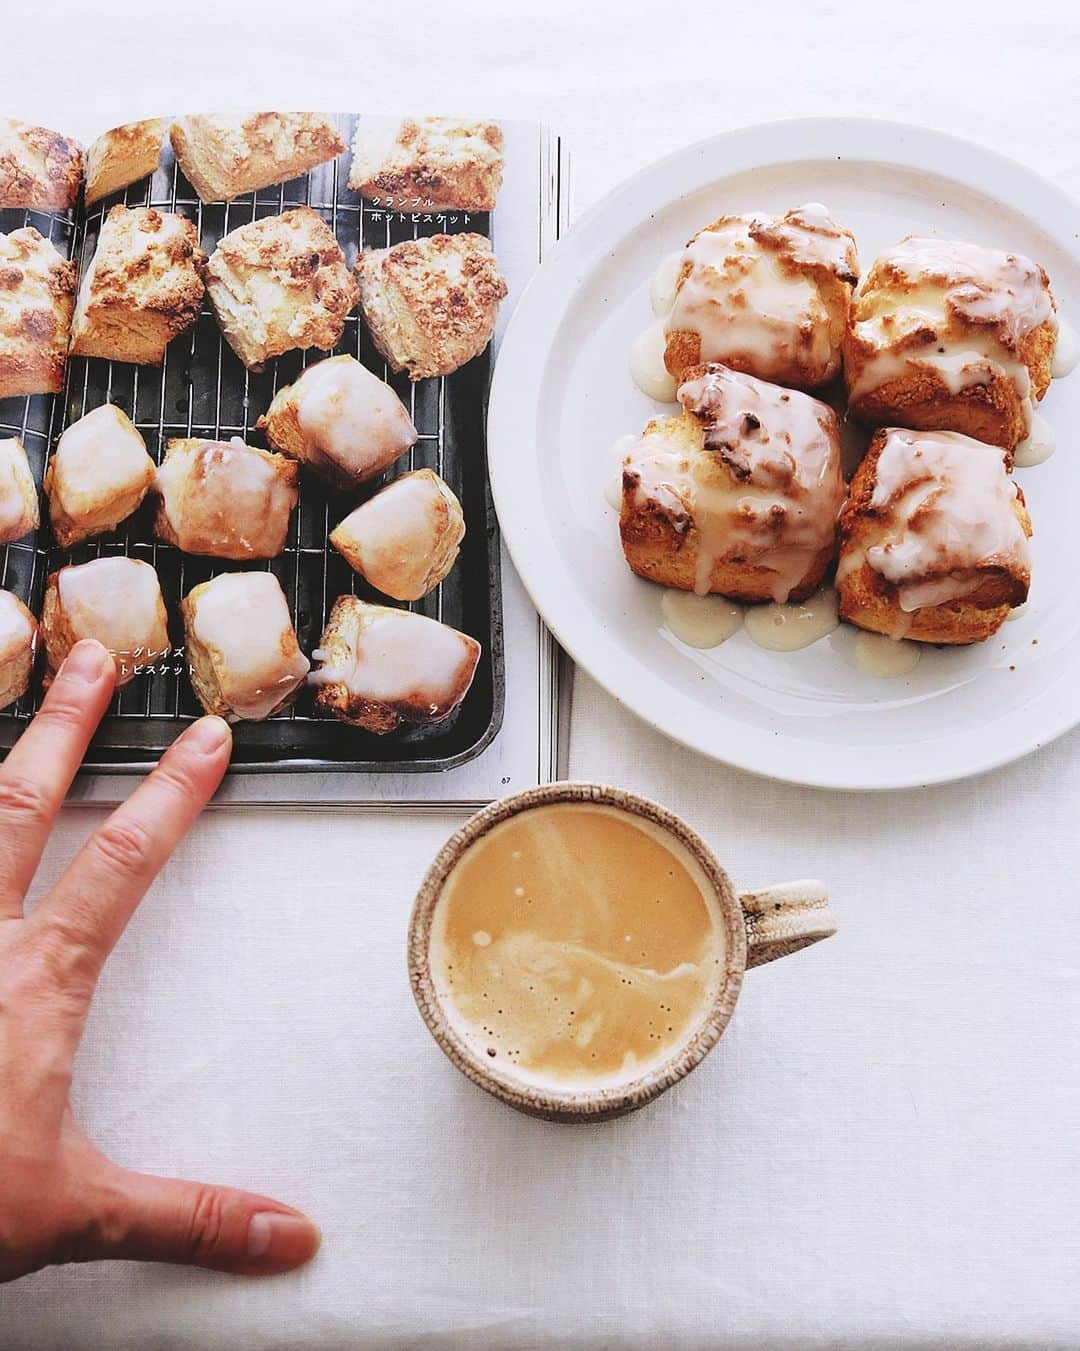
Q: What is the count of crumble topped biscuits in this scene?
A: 8